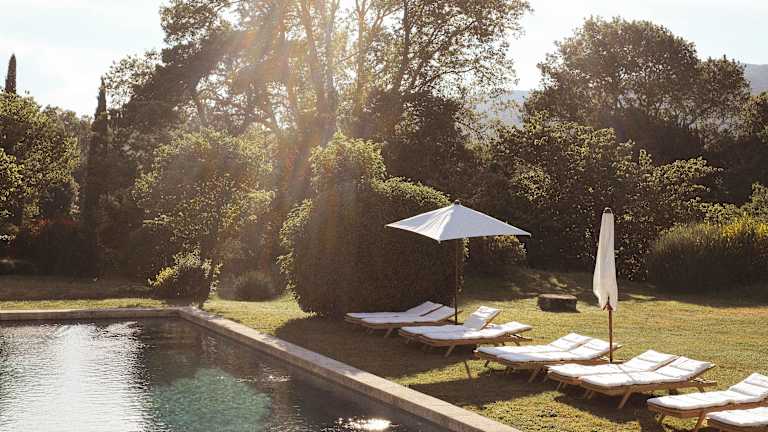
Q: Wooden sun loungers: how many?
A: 10